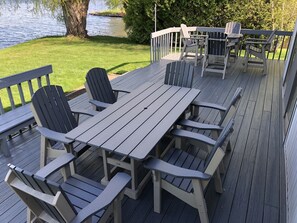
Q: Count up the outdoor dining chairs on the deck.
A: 10